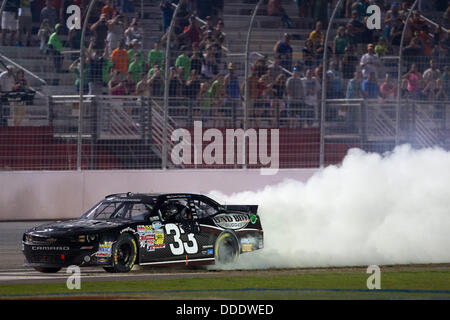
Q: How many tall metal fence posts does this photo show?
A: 5